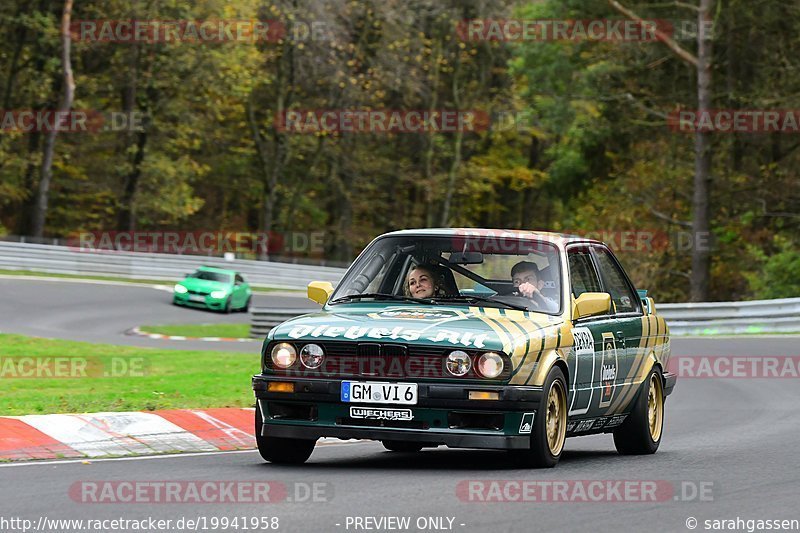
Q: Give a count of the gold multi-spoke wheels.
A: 2